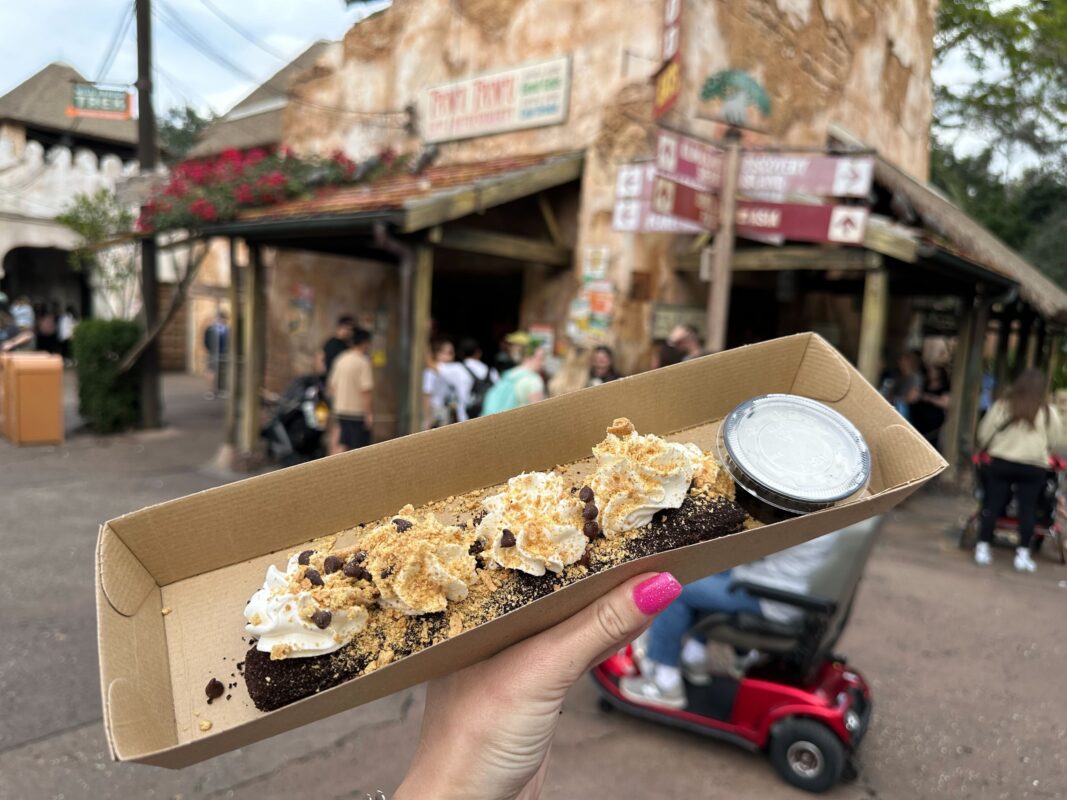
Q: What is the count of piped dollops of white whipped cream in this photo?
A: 4